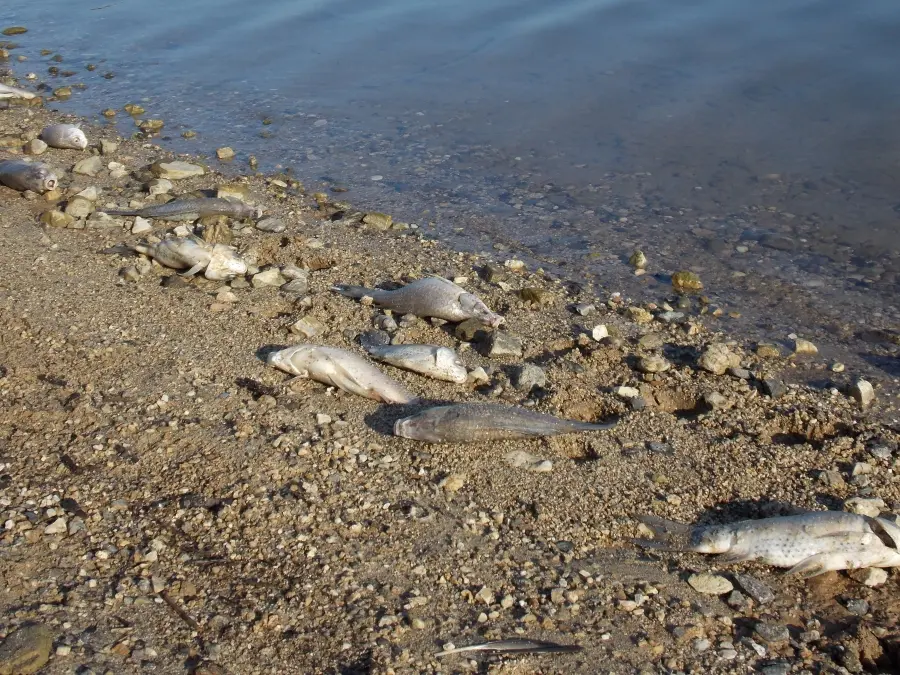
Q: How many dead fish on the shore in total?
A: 10